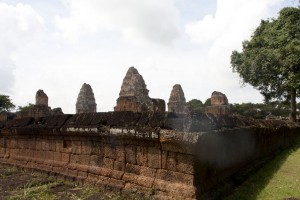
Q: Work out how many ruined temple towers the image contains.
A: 5